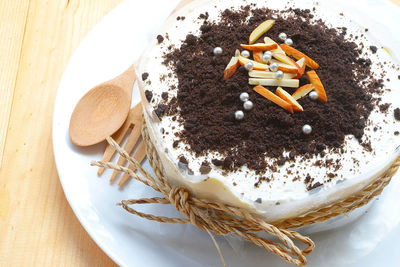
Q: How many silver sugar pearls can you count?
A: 14